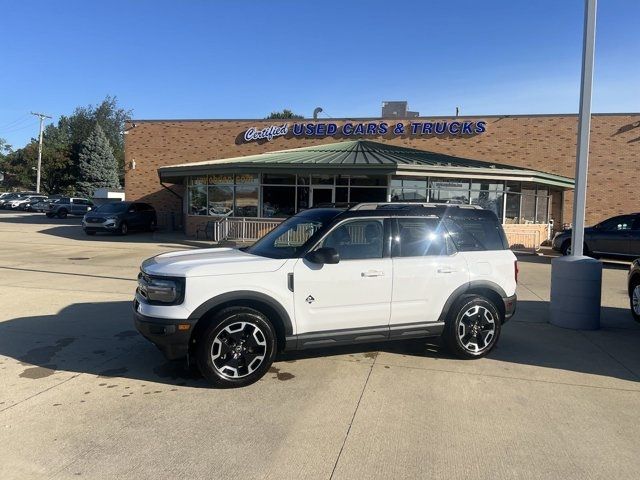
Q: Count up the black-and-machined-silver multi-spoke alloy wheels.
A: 2